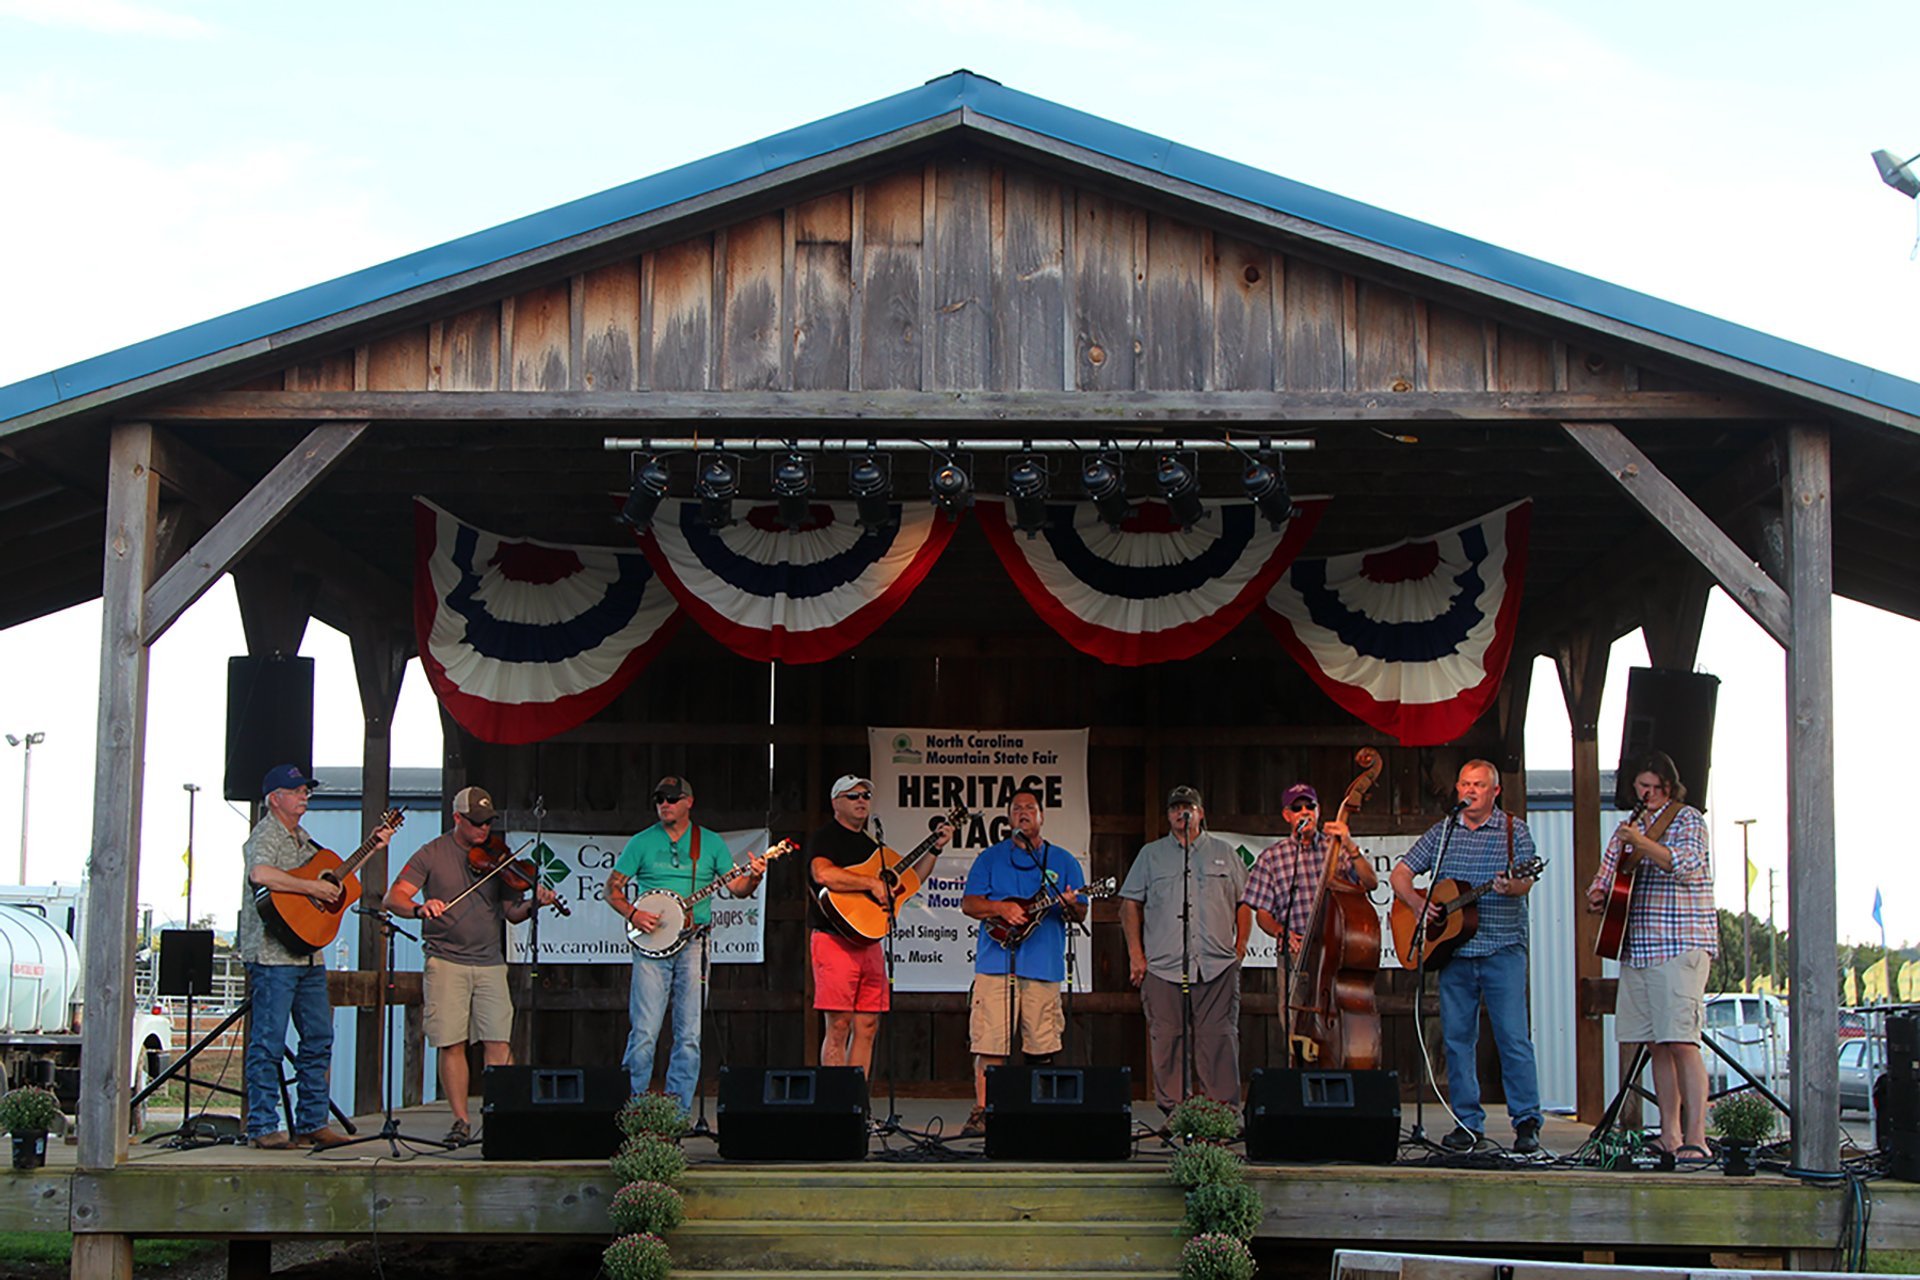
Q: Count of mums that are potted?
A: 10